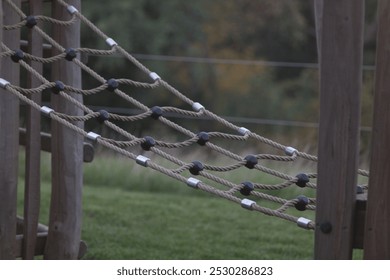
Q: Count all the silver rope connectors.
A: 13